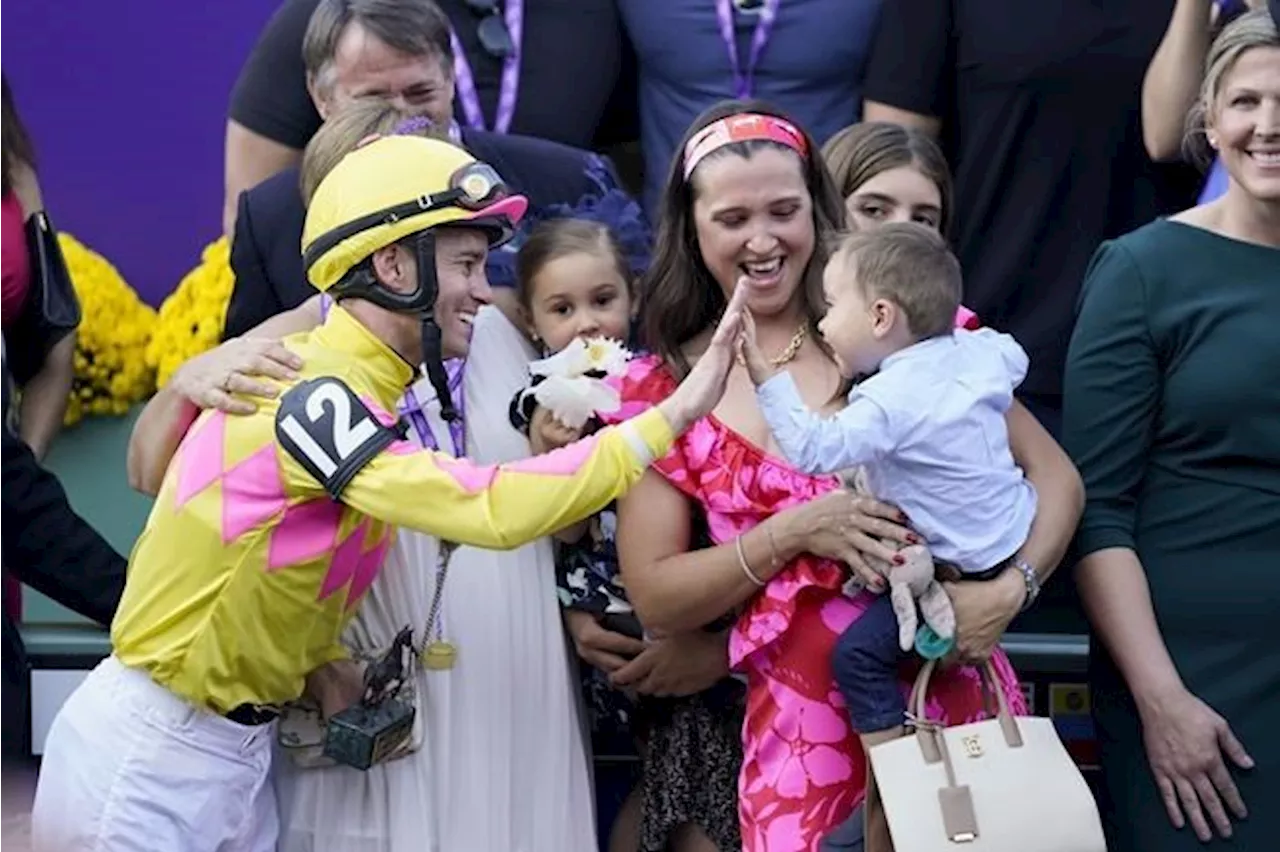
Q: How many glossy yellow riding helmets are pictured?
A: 1